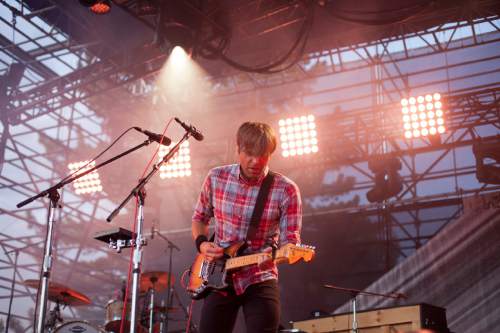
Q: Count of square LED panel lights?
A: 4